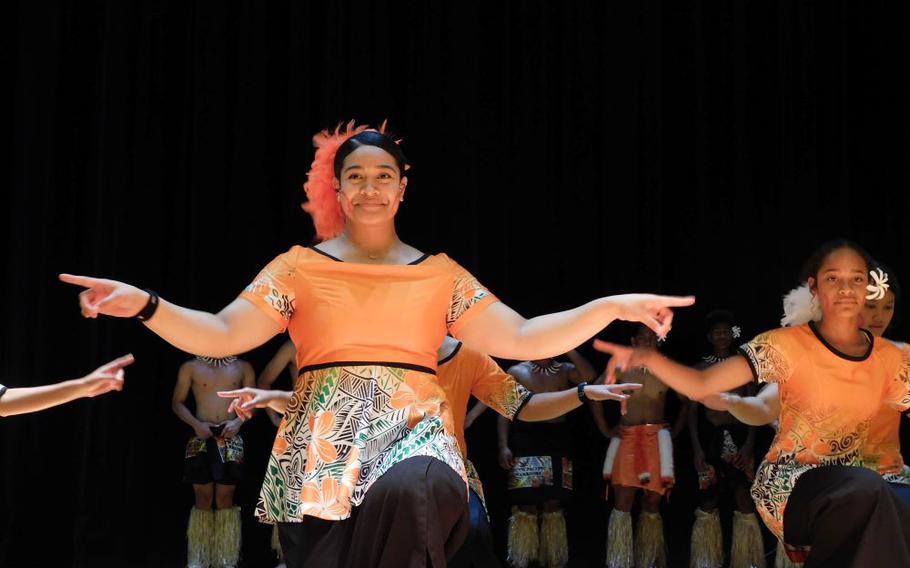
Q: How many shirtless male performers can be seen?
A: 5